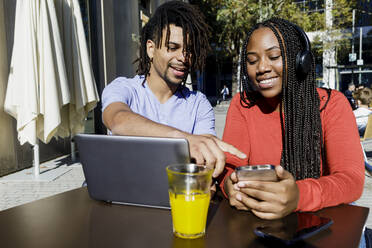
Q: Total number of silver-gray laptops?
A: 1